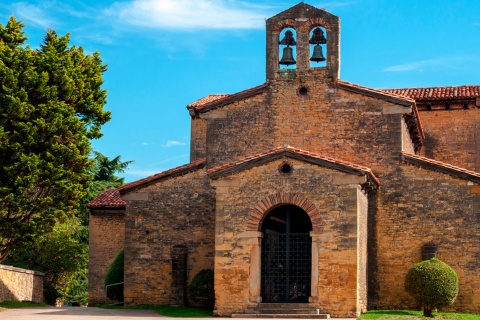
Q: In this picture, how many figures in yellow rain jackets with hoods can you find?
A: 0